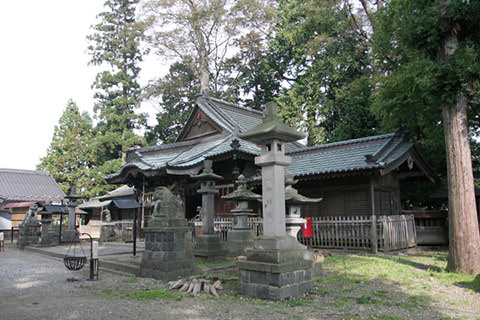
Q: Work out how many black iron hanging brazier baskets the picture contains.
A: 1